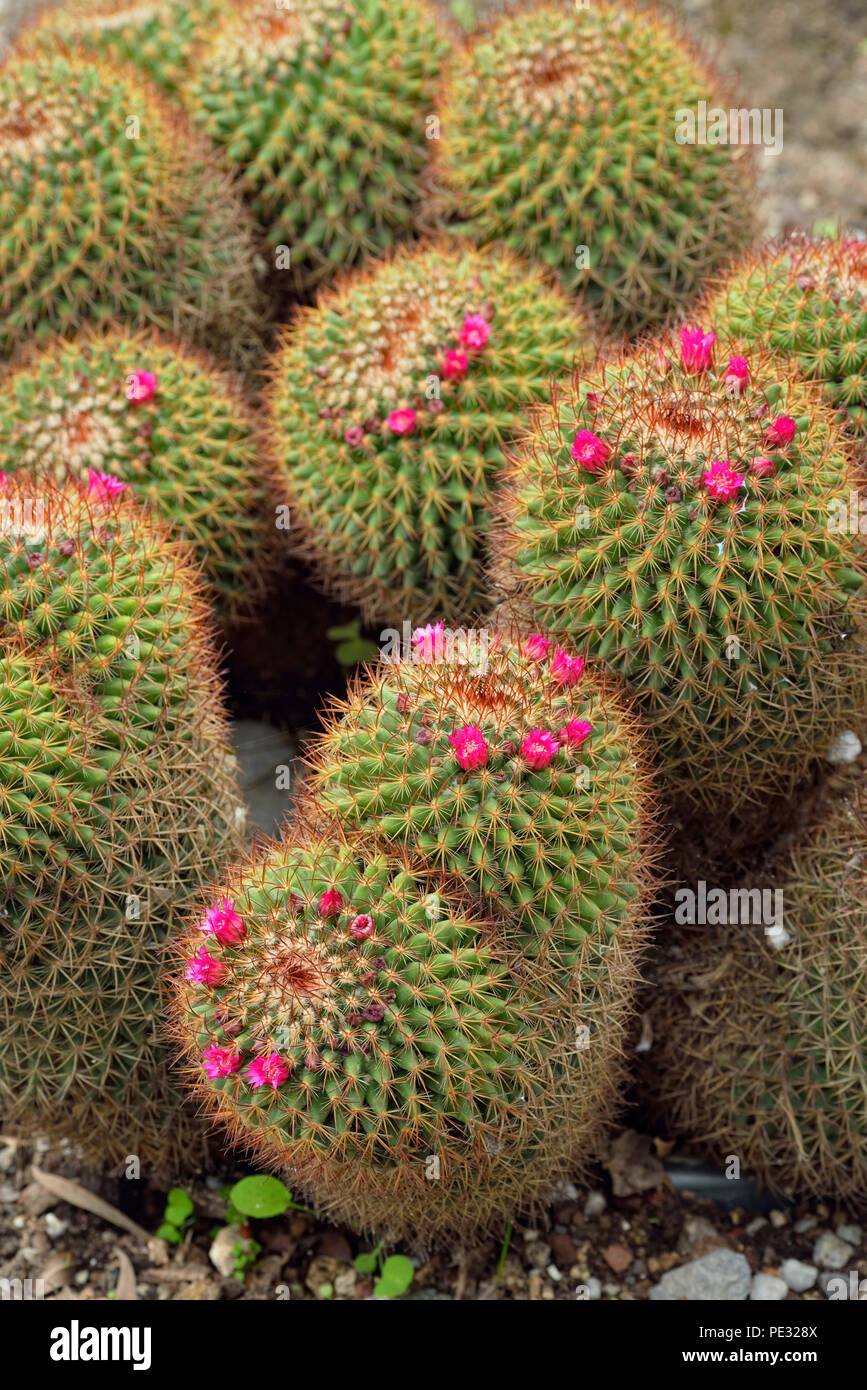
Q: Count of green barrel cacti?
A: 12